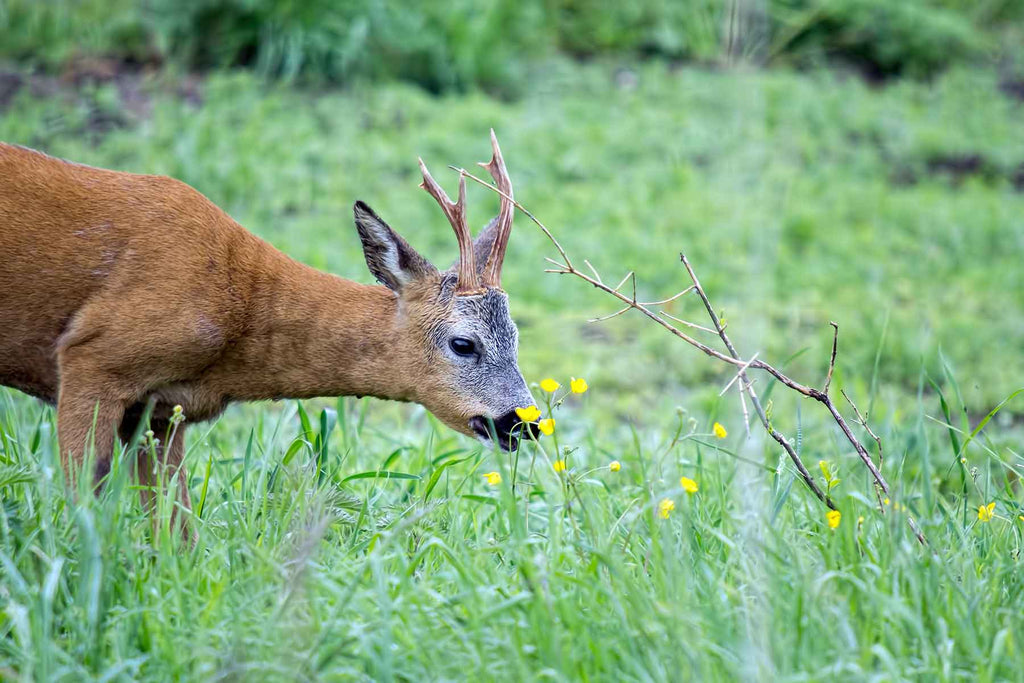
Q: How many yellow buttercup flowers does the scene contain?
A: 12